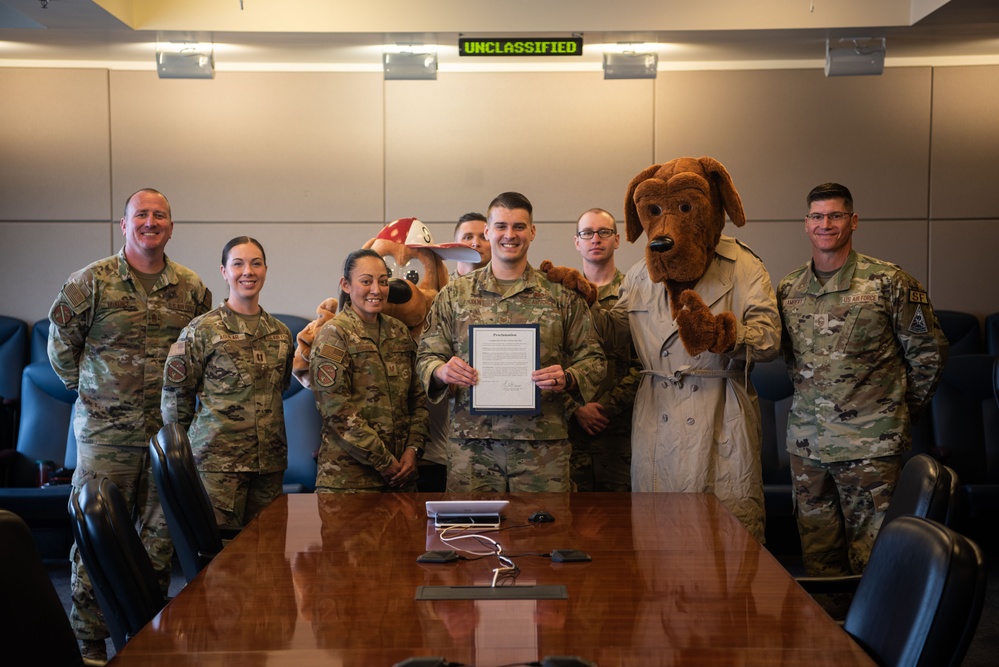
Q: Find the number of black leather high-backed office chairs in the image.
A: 5